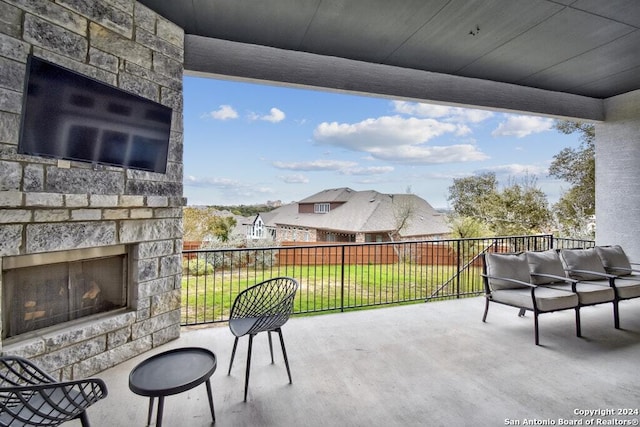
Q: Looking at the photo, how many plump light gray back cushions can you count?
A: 4